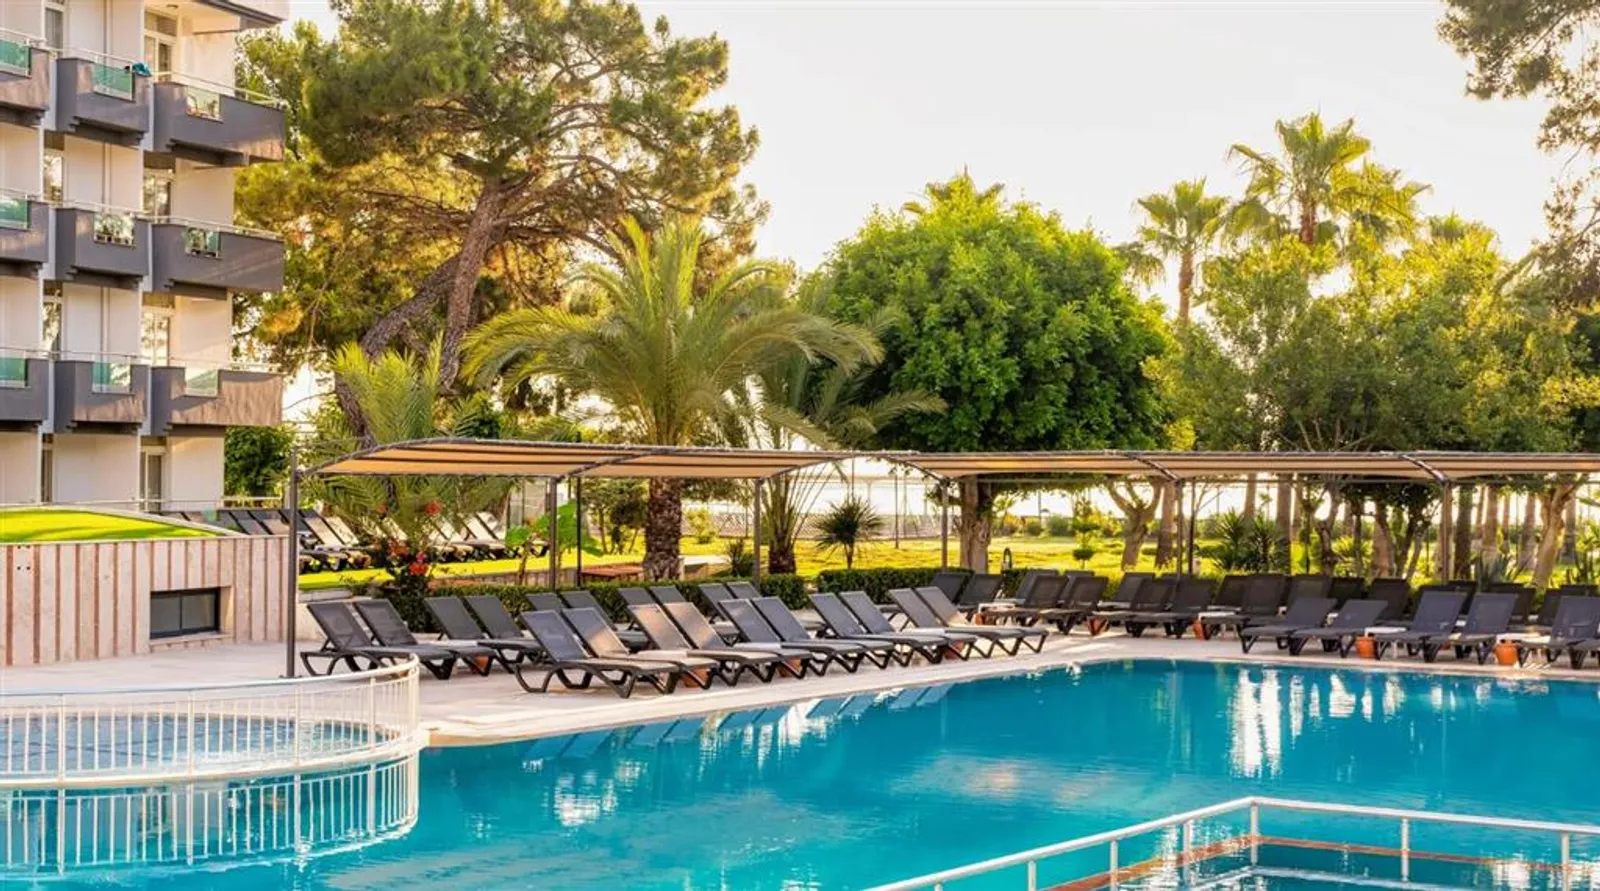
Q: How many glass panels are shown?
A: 9